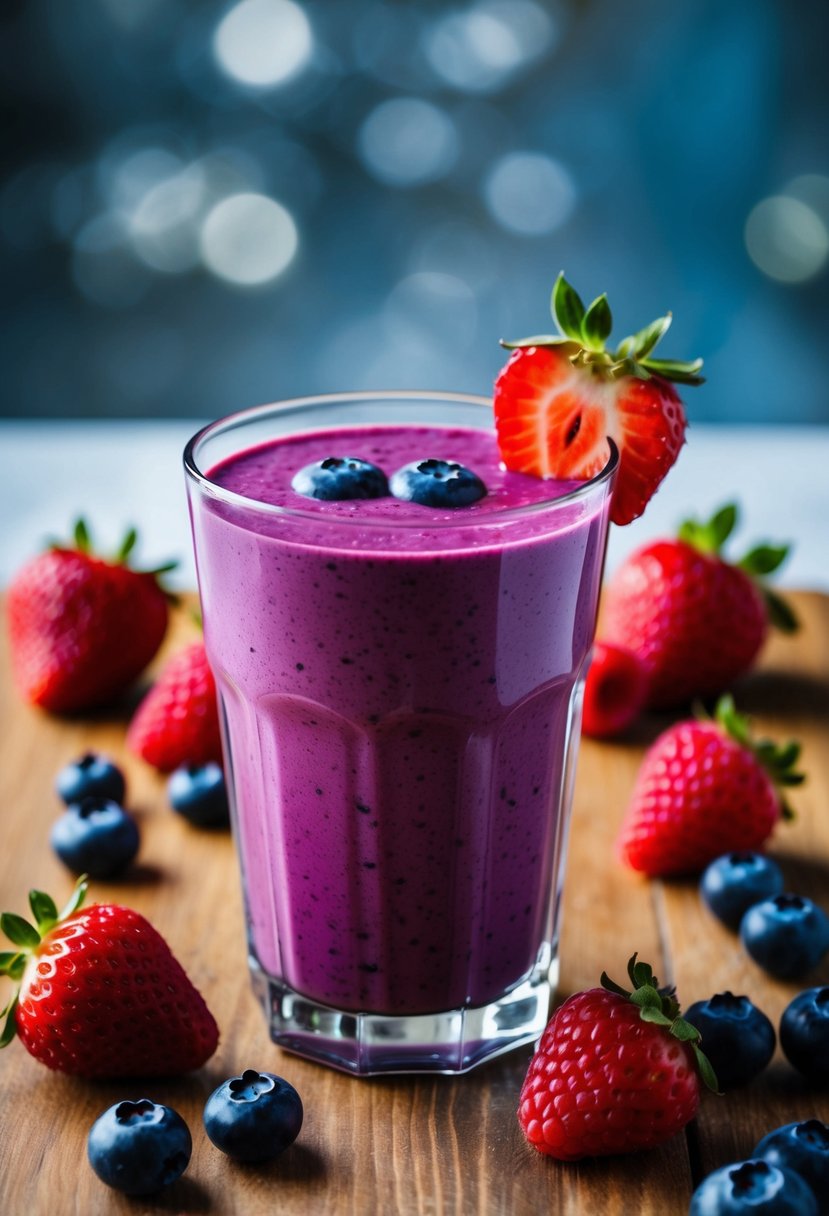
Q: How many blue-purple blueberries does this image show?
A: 13